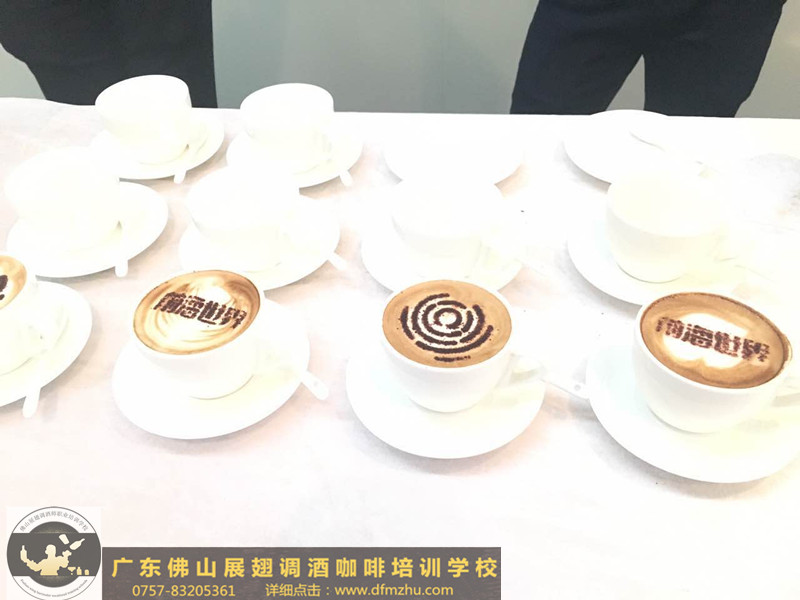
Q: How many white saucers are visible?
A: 12